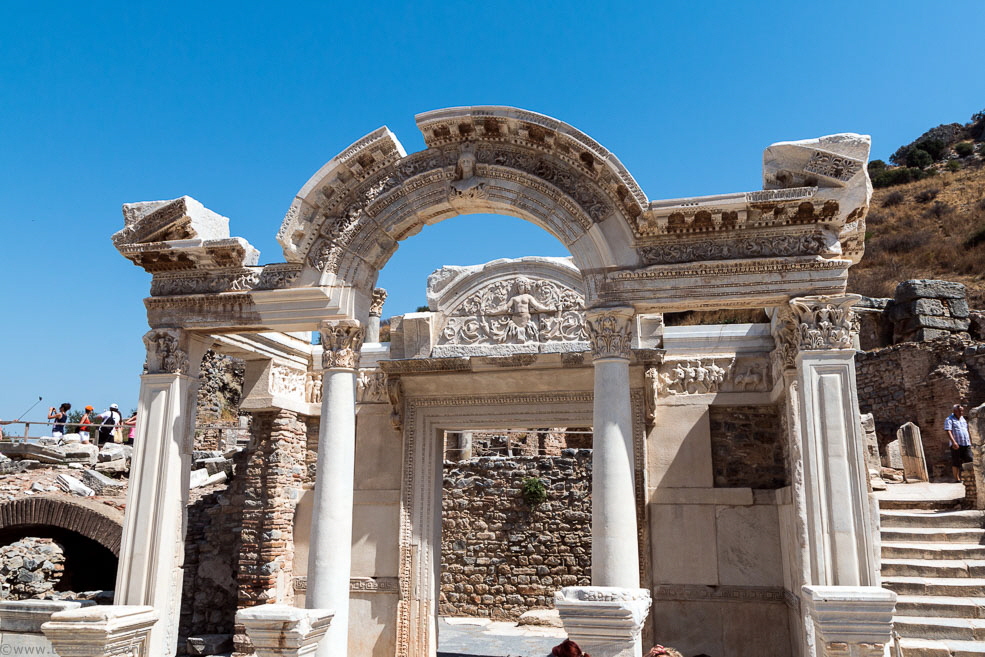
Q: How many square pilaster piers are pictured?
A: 2